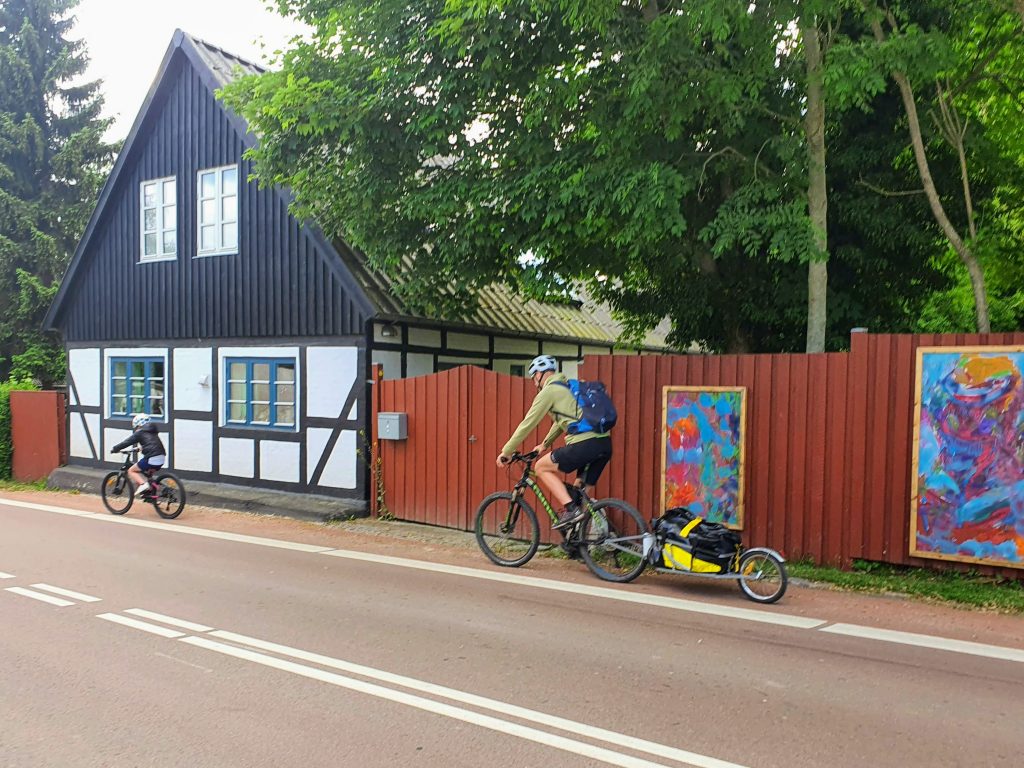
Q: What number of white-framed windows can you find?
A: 2